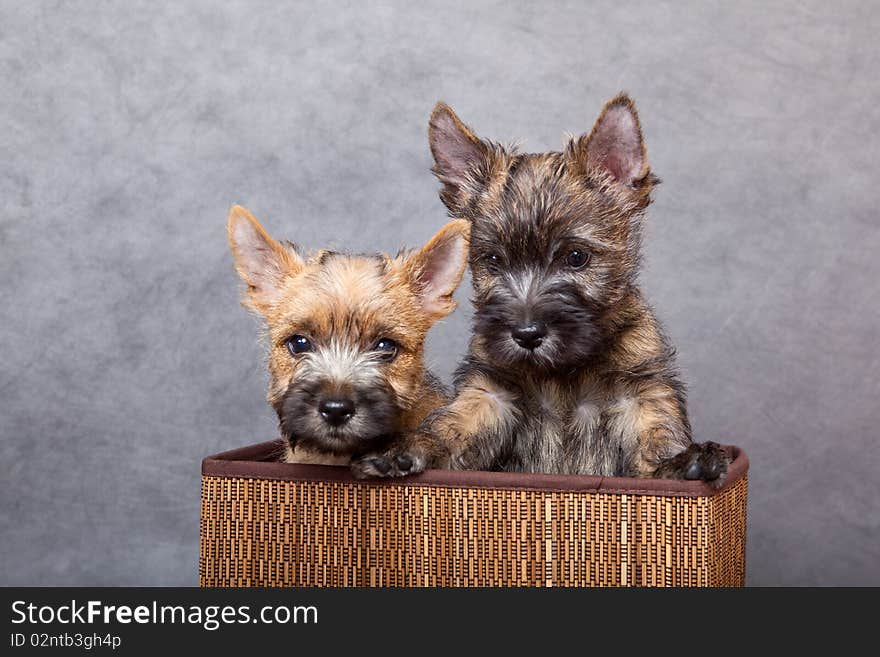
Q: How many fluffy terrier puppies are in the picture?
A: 2